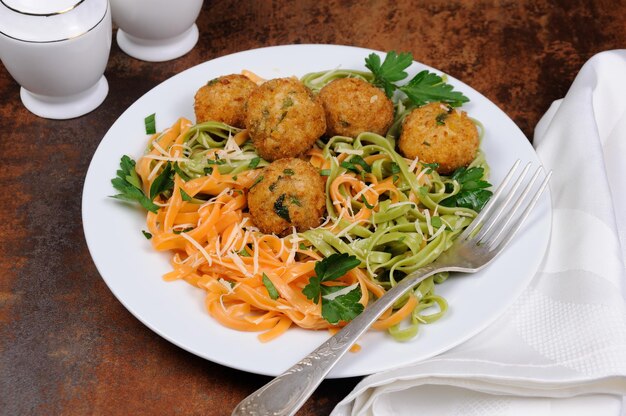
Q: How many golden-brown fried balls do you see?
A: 5